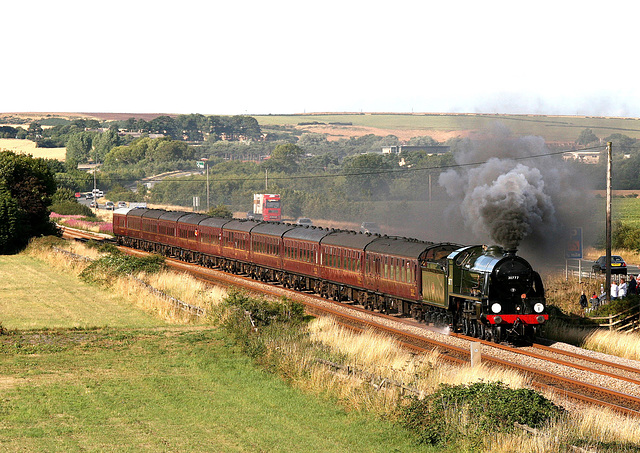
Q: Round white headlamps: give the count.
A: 2